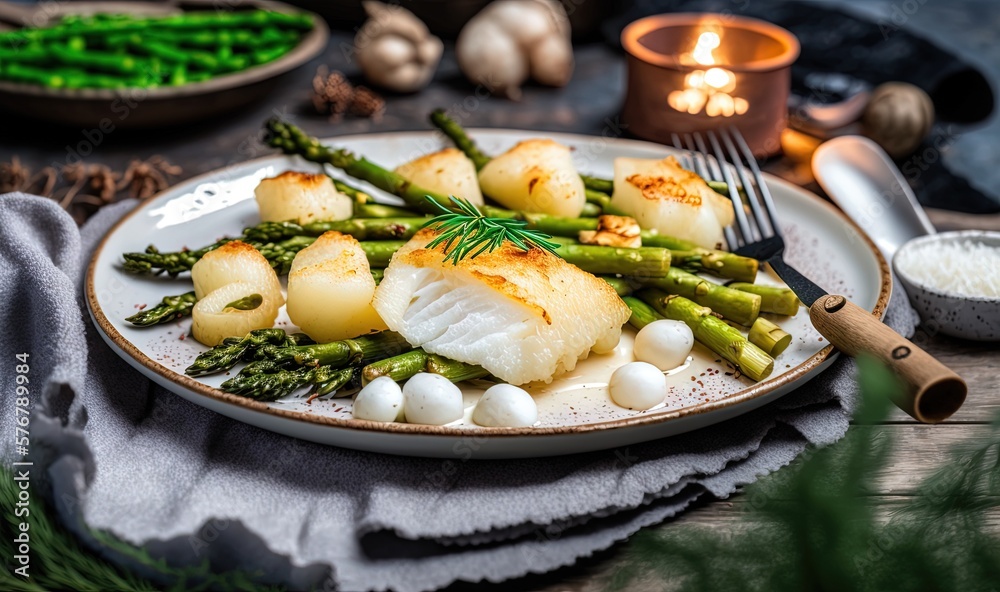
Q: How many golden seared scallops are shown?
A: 6